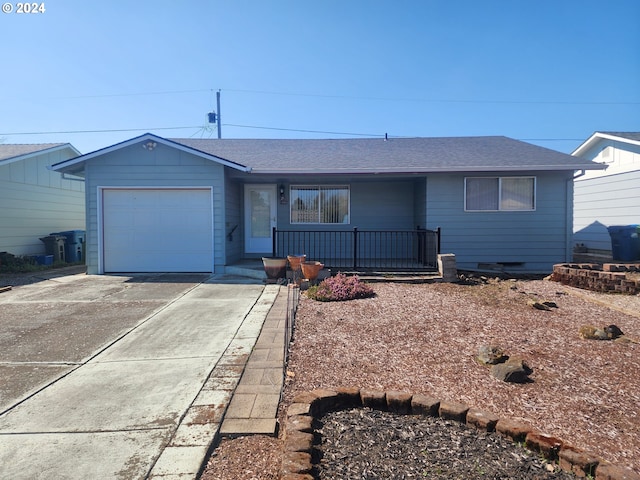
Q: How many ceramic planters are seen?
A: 3